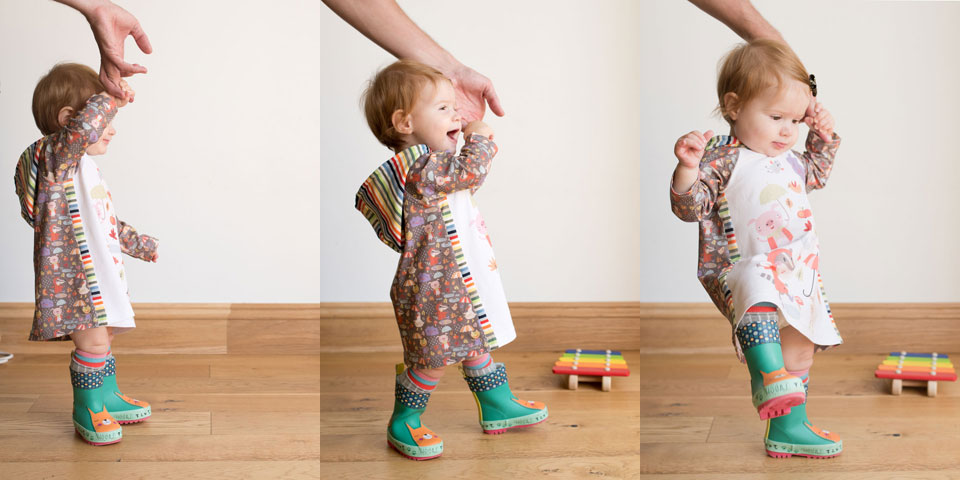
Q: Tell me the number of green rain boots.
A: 6